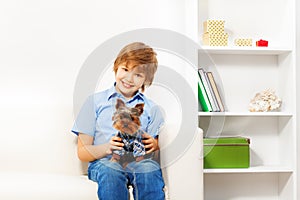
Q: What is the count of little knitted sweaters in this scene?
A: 1